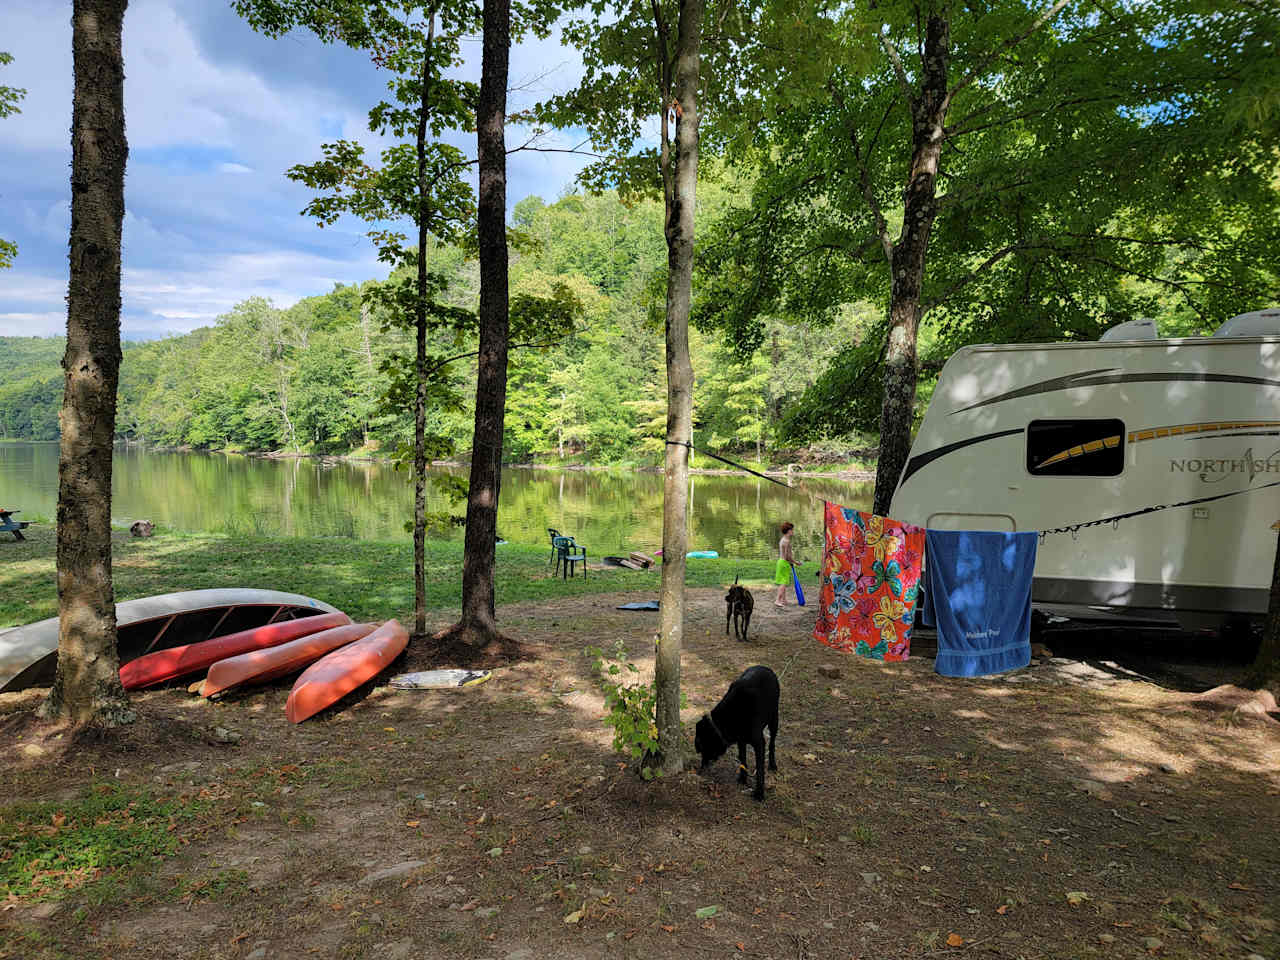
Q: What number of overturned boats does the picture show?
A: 4